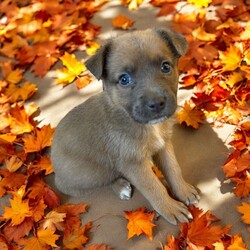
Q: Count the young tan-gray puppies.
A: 1